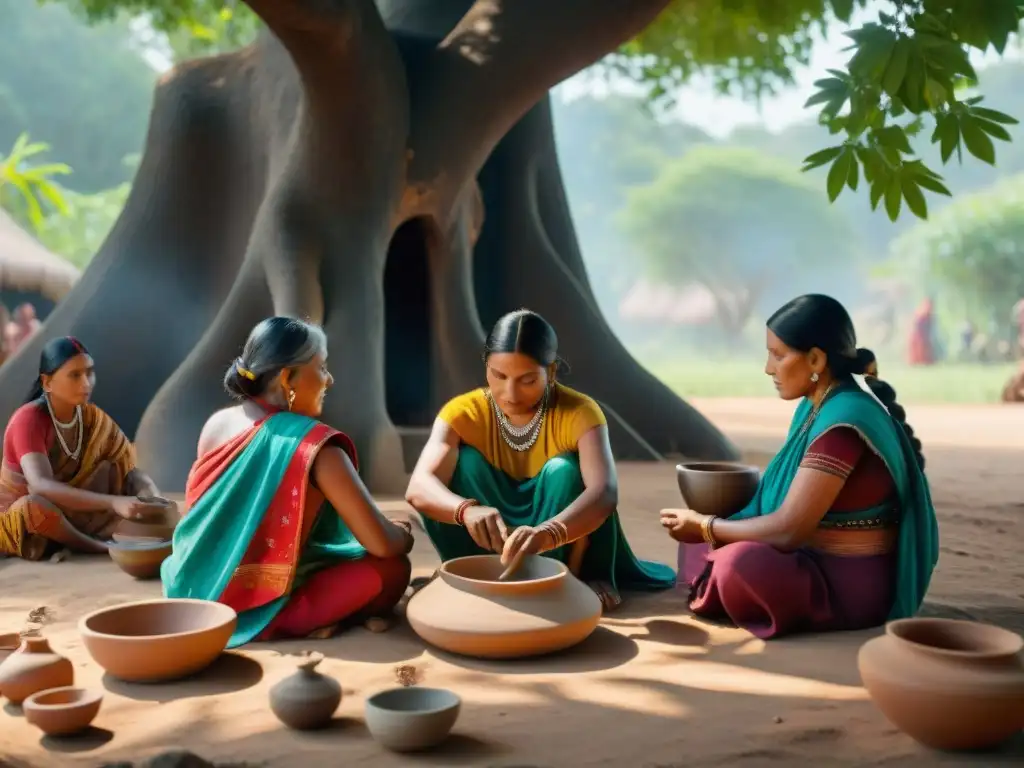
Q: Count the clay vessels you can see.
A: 11